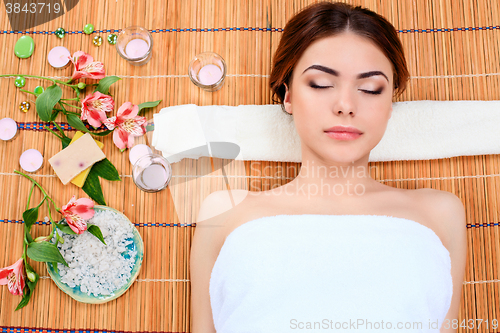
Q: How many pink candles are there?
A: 7